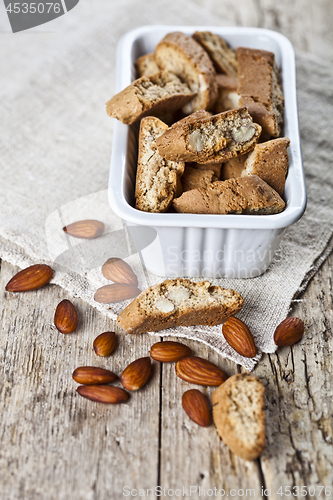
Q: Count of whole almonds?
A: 14